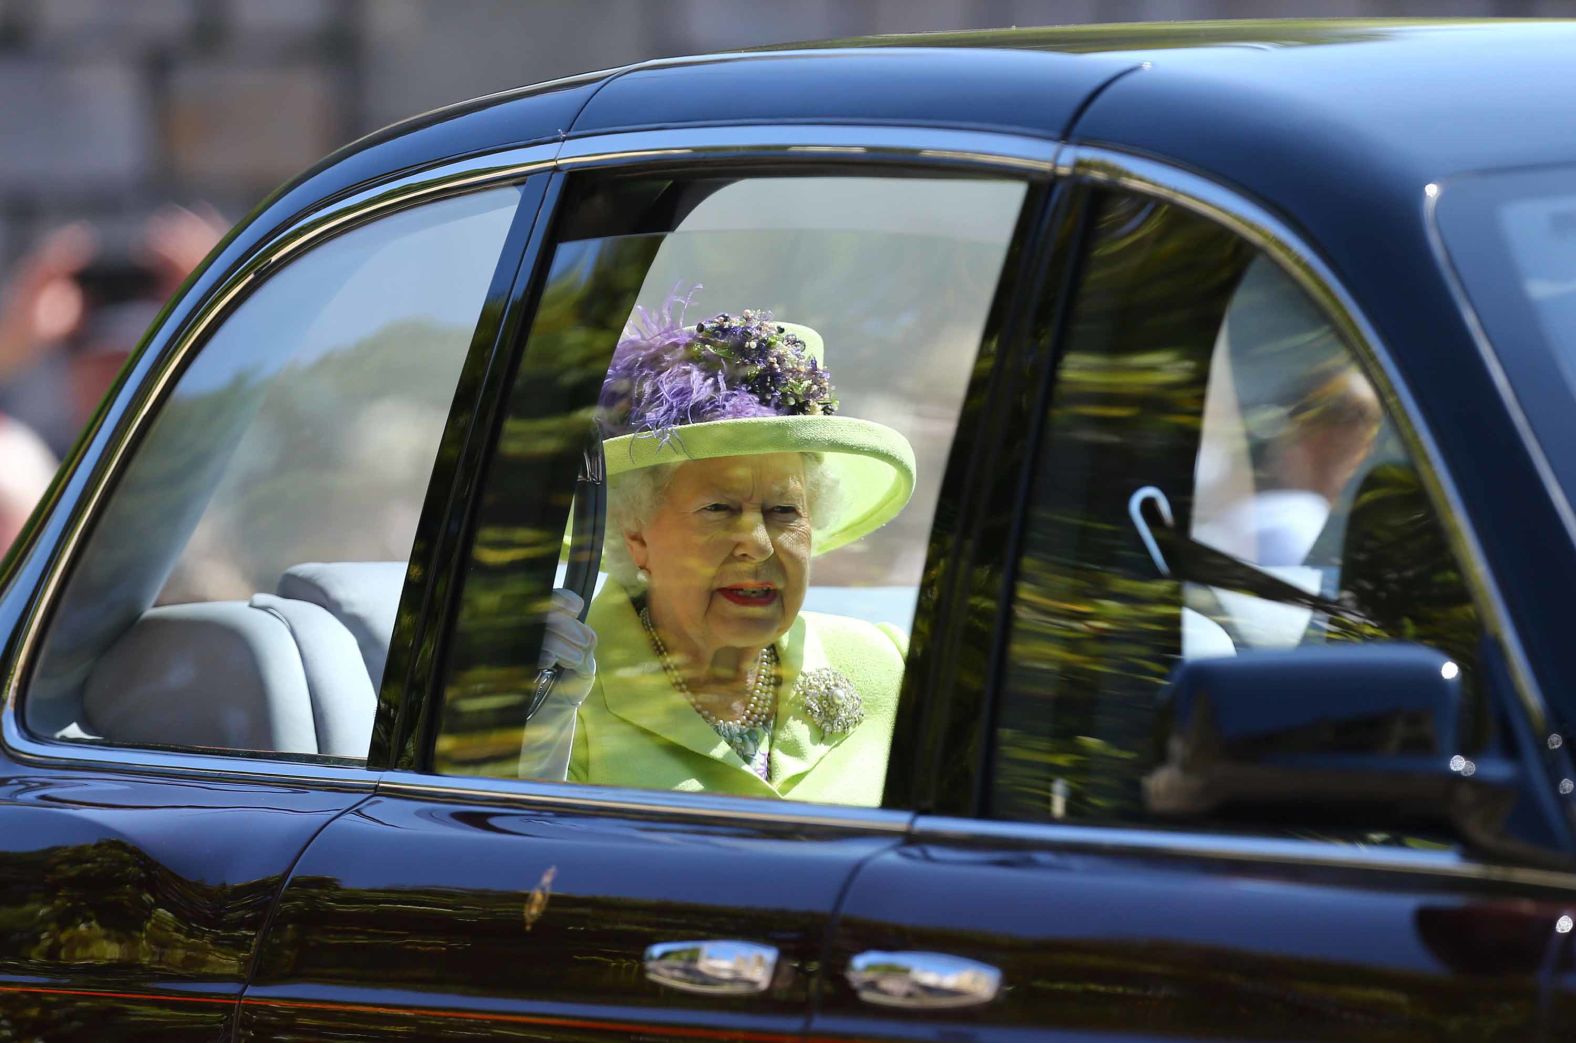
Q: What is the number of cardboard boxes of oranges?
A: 0